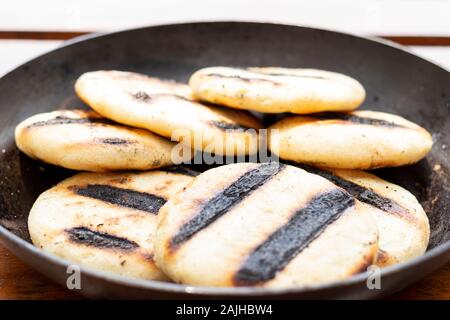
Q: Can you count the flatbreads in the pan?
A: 7